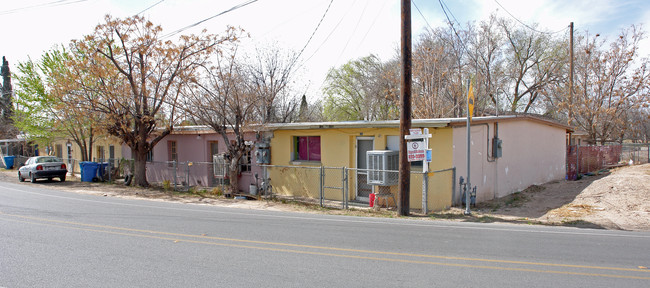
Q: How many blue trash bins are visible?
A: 3